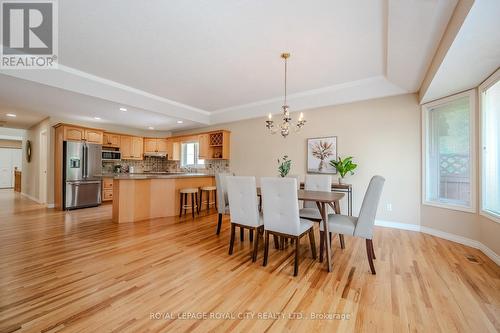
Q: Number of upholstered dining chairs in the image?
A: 6